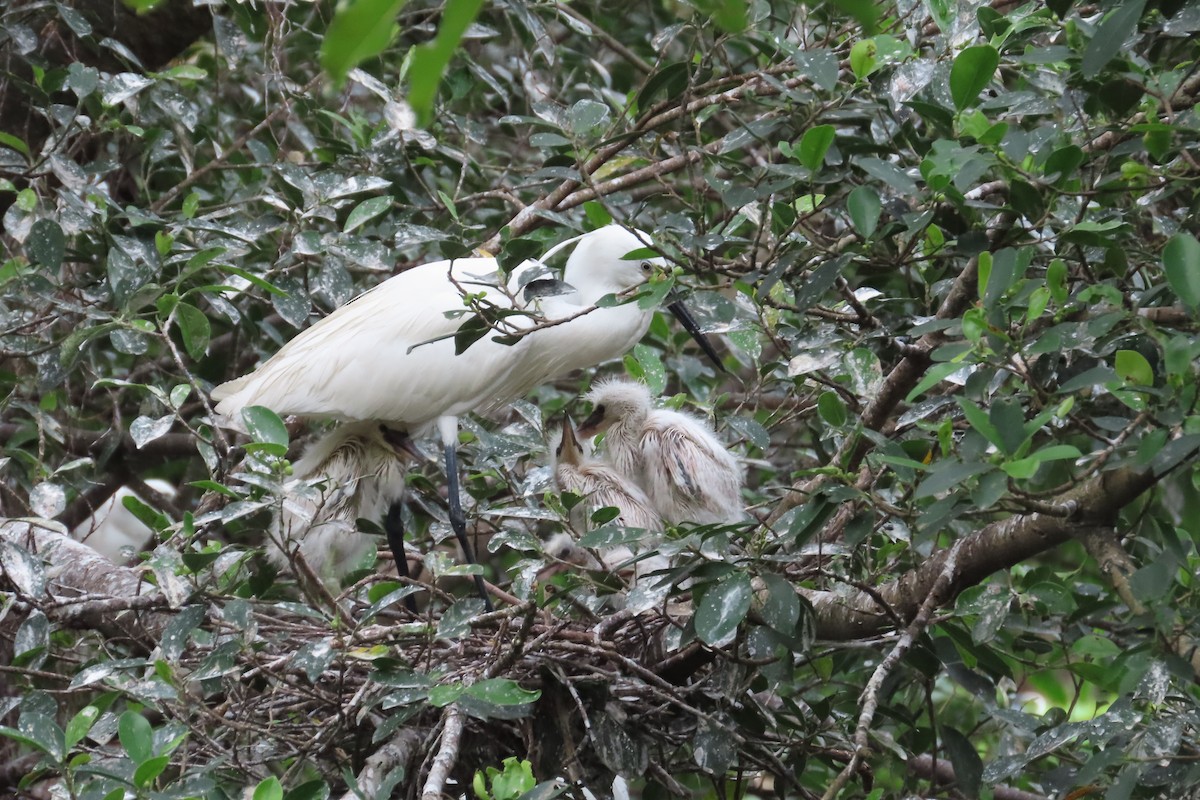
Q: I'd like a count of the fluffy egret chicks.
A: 4